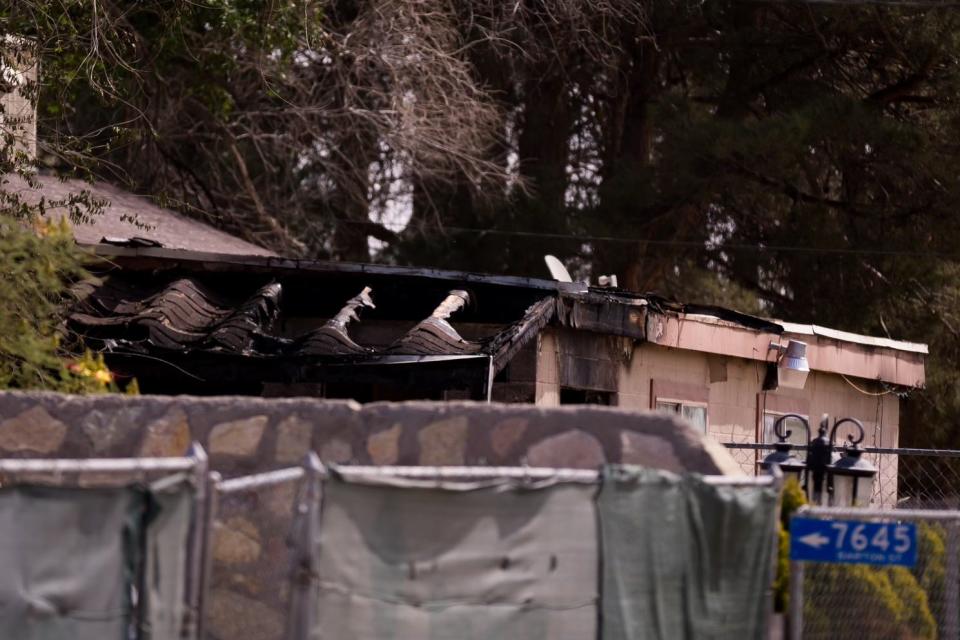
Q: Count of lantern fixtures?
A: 2